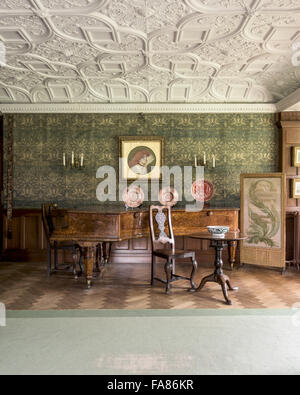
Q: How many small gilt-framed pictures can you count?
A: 2